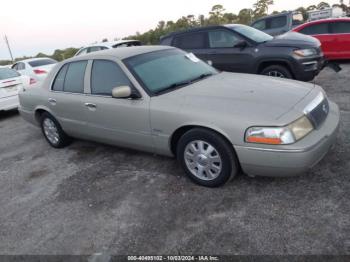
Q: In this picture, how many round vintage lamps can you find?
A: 0